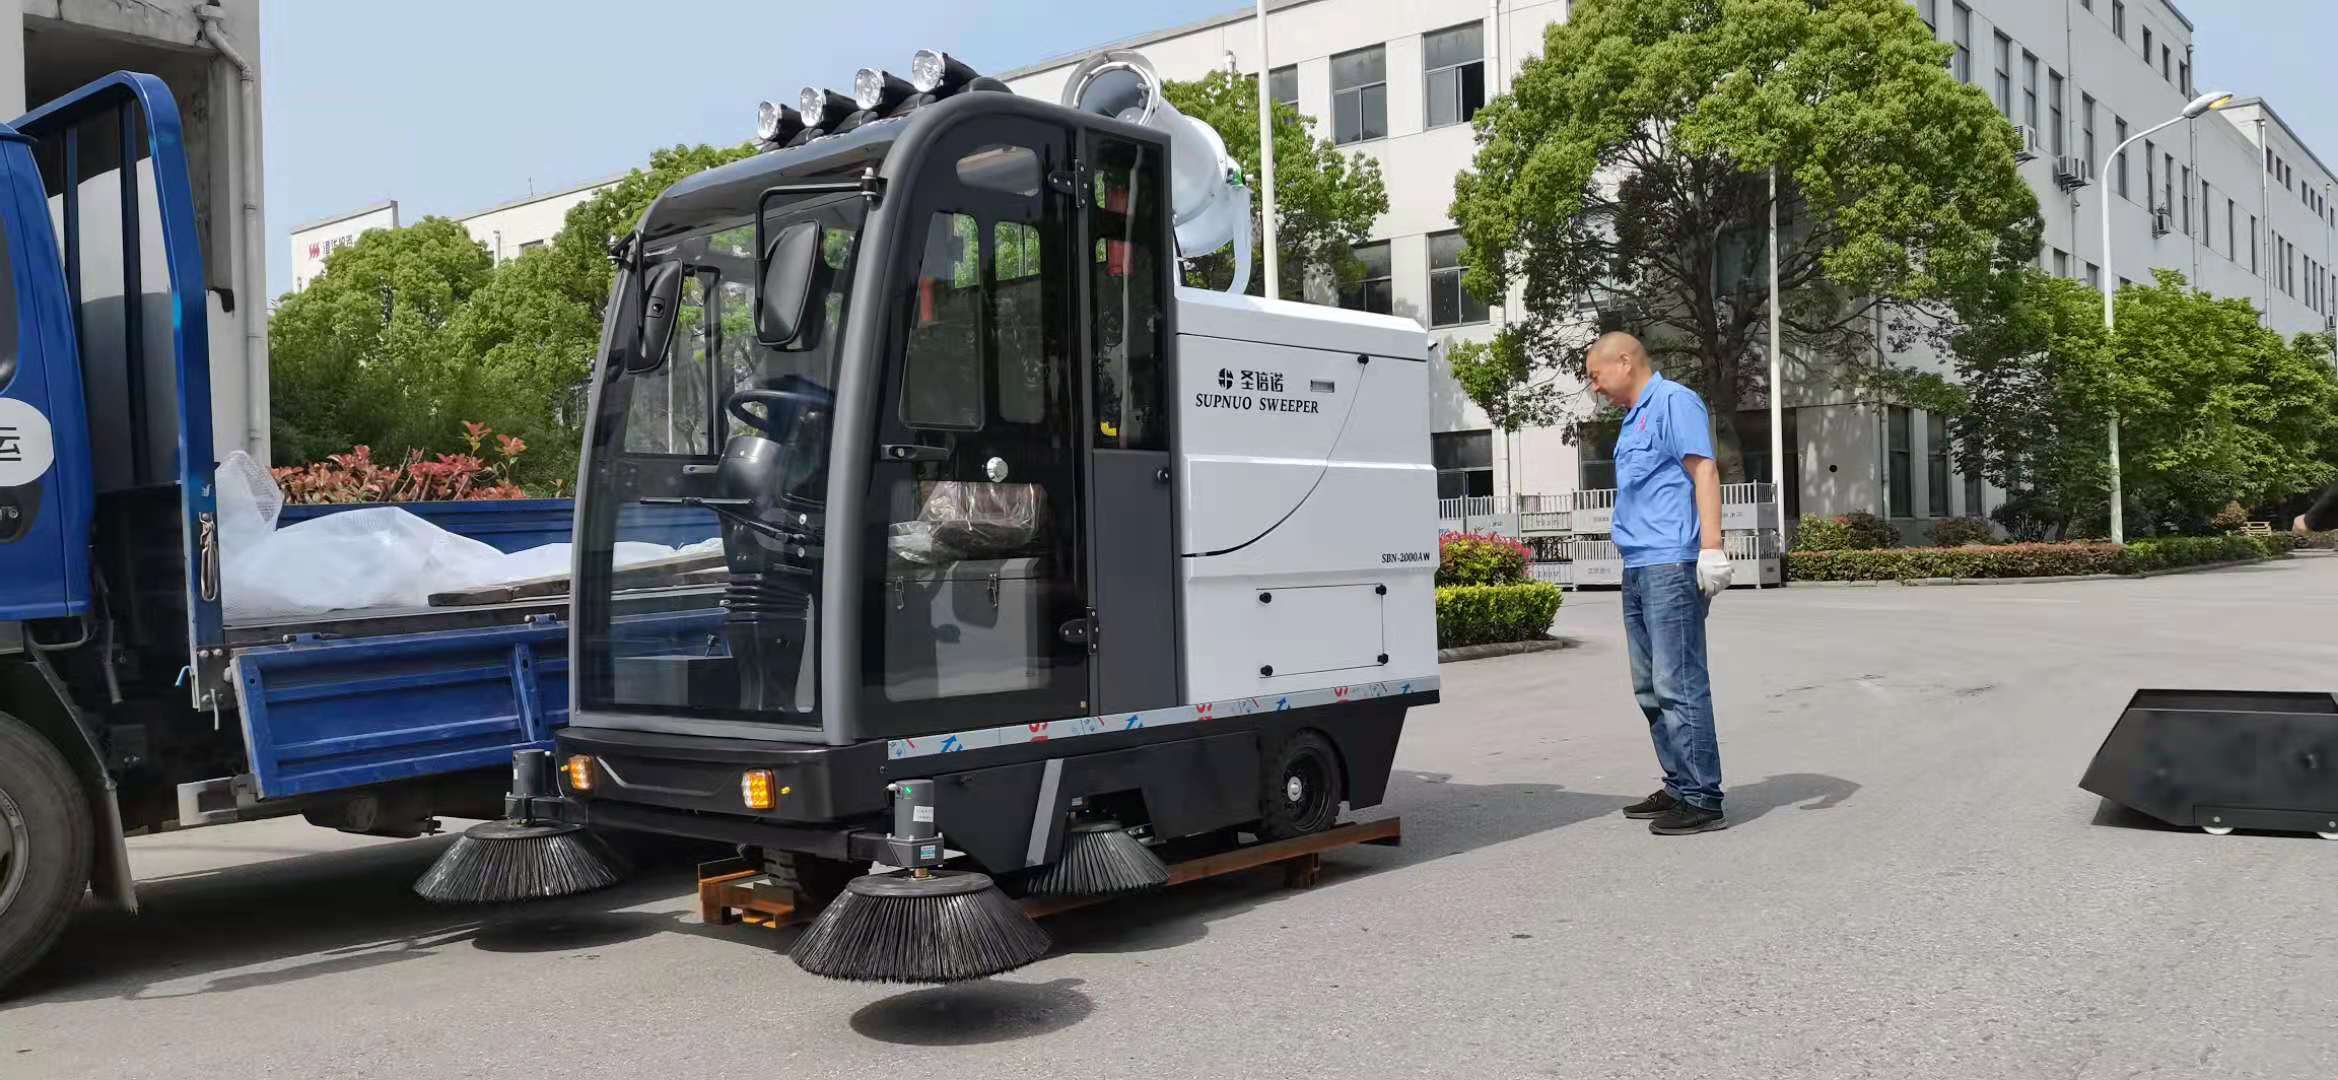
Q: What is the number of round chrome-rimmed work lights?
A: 4